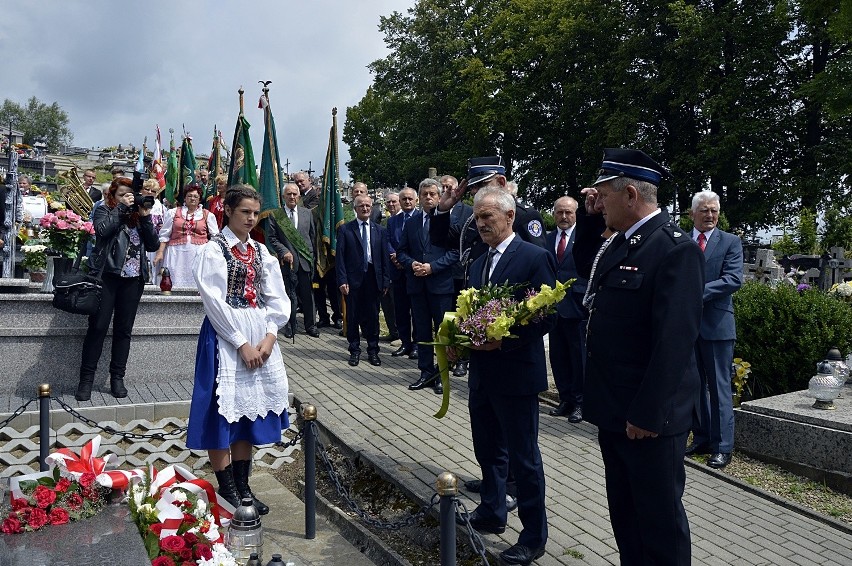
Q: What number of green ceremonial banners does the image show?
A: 6